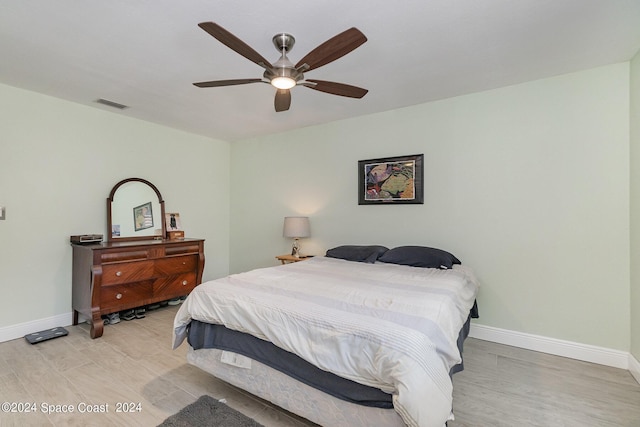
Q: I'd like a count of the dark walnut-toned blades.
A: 5